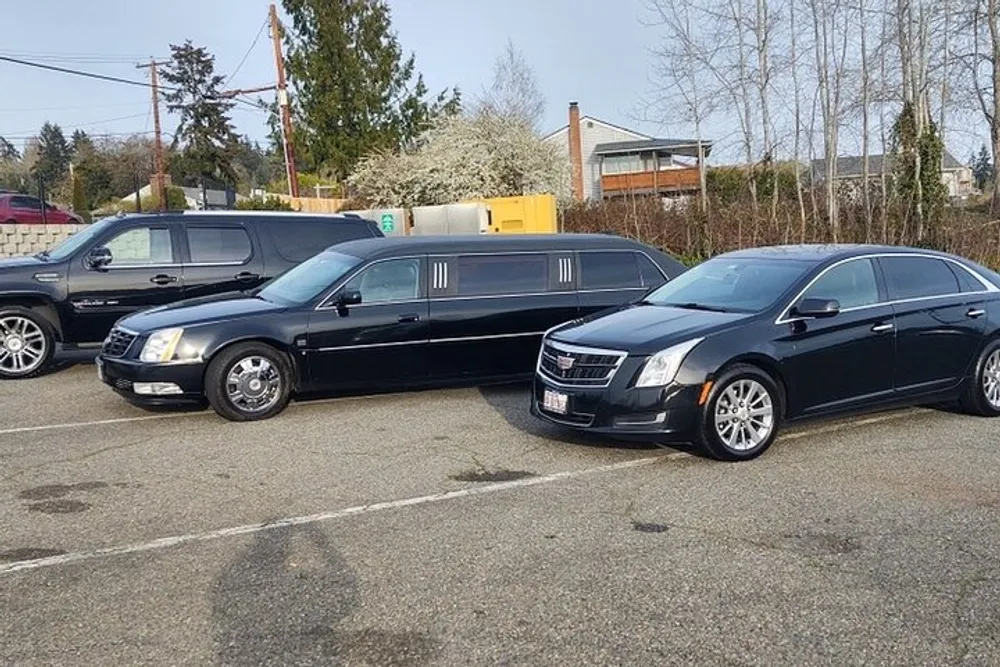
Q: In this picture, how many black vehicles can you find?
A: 3